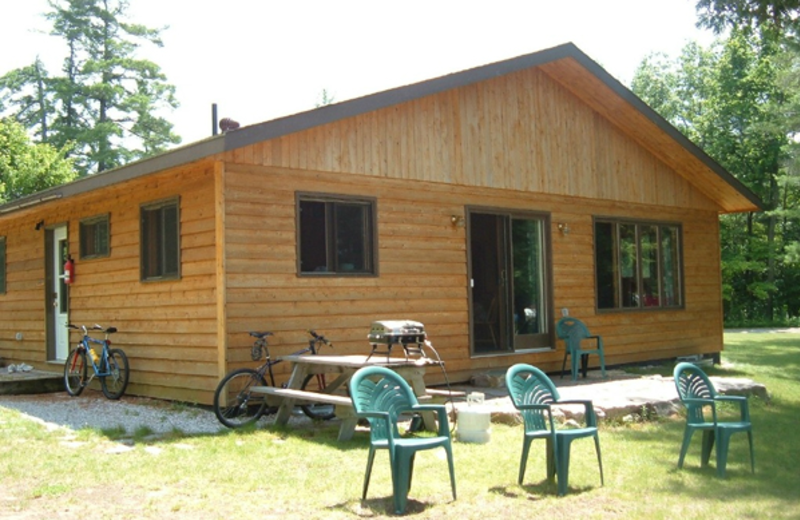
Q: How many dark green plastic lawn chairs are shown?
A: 4